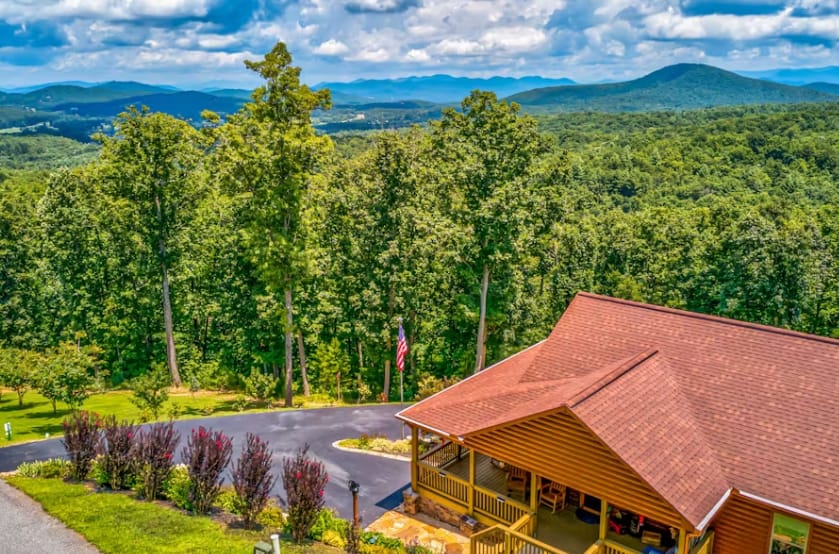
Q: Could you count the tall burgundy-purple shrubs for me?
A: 6